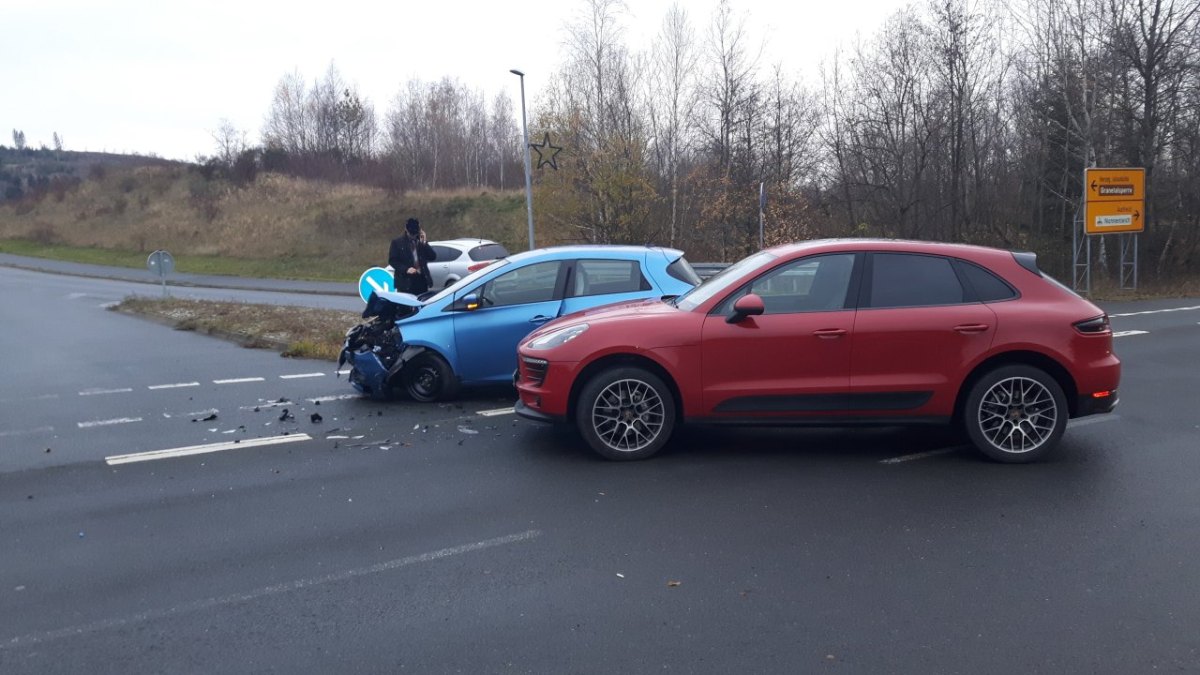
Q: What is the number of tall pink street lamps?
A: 0